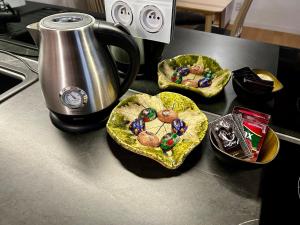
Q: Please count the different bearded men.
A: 0